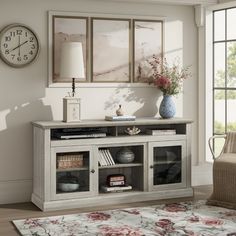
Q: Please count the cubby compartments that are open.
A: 4